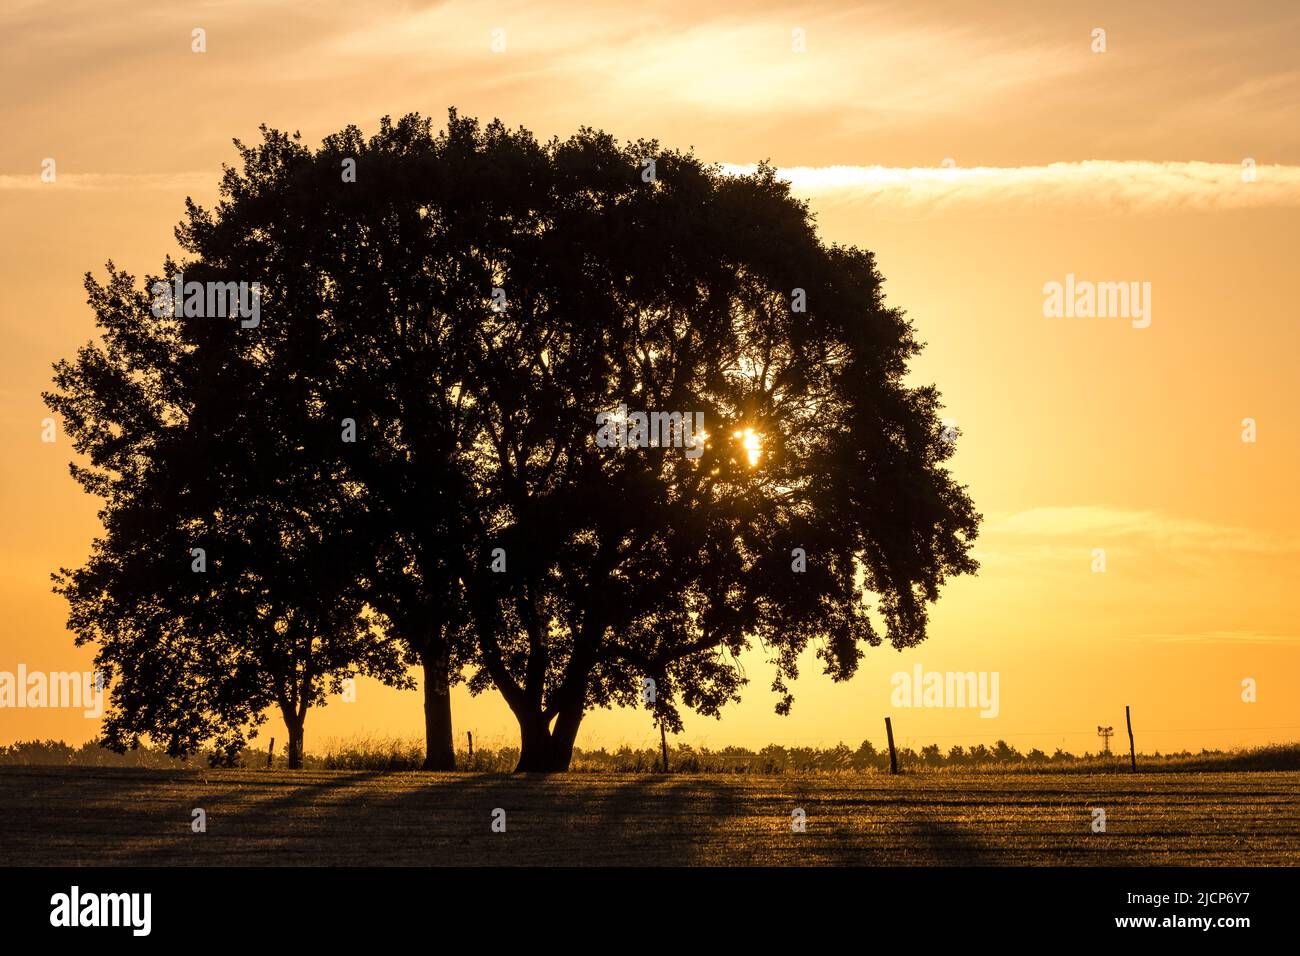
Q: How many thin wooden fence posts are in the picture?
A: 5